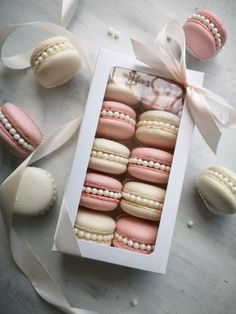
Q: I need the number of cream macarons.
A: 8